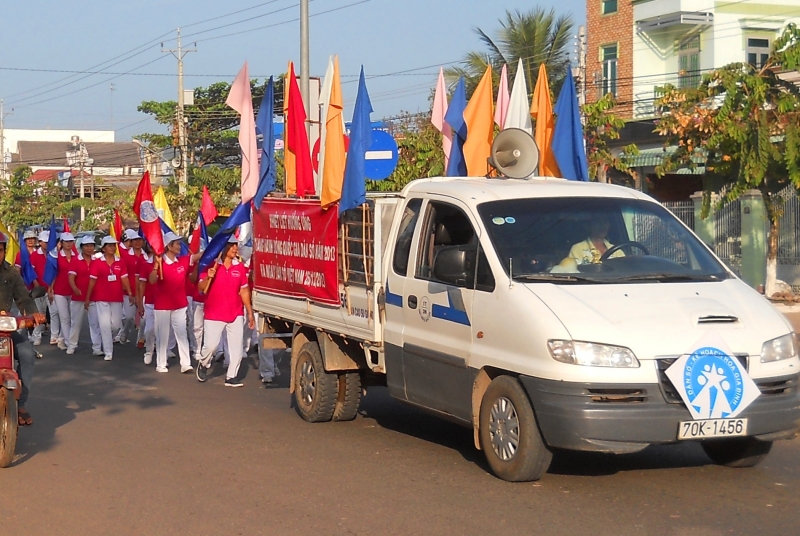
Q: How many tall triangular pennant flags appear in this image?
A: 14